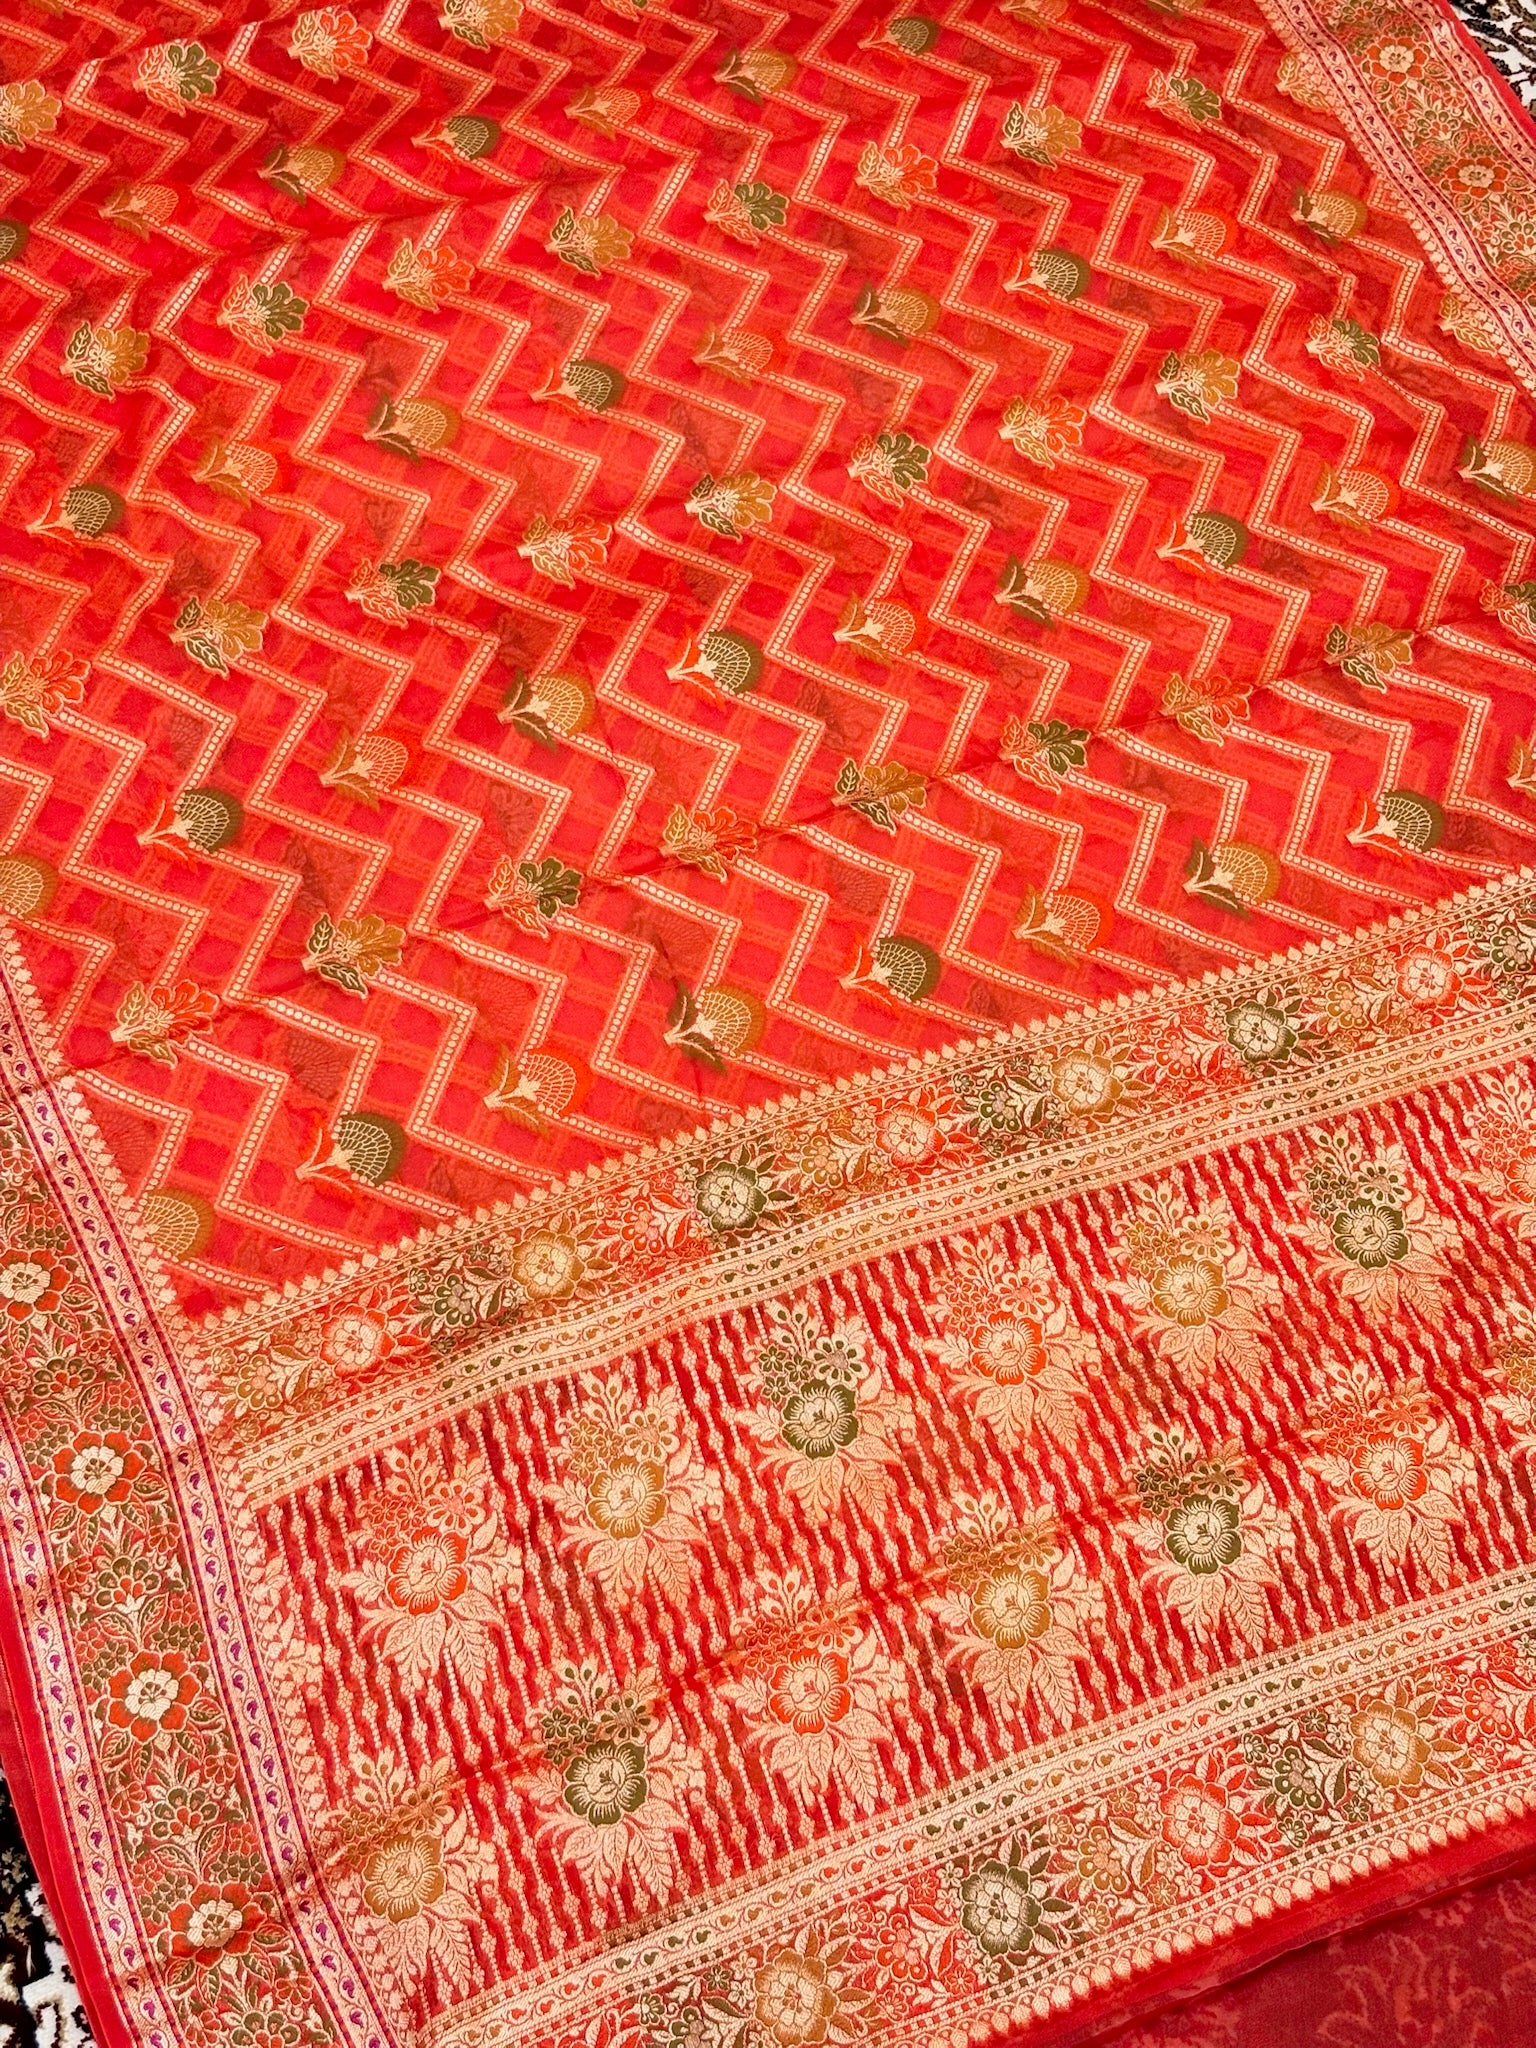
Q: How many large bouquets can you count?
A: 14